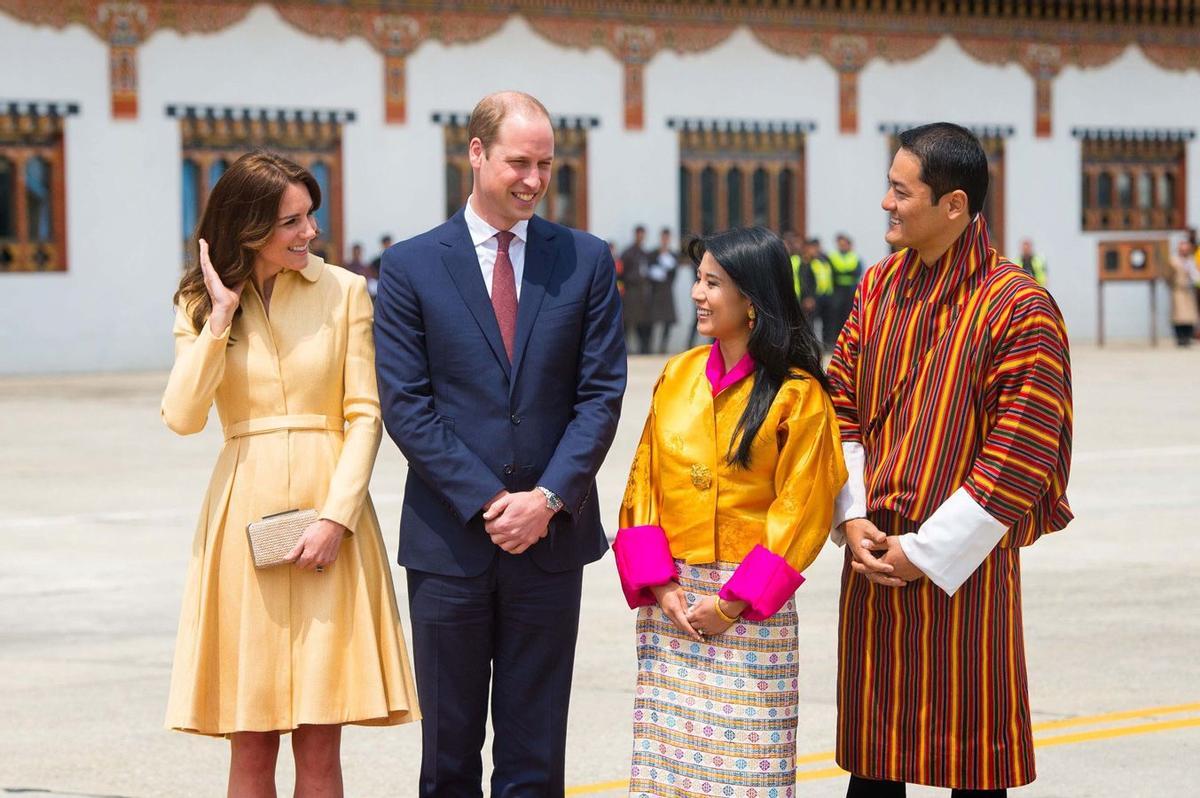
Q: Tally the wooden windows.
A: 6